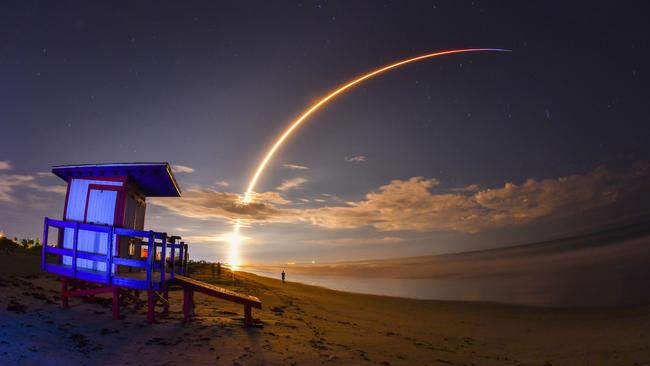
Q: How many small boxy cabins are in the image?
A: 1